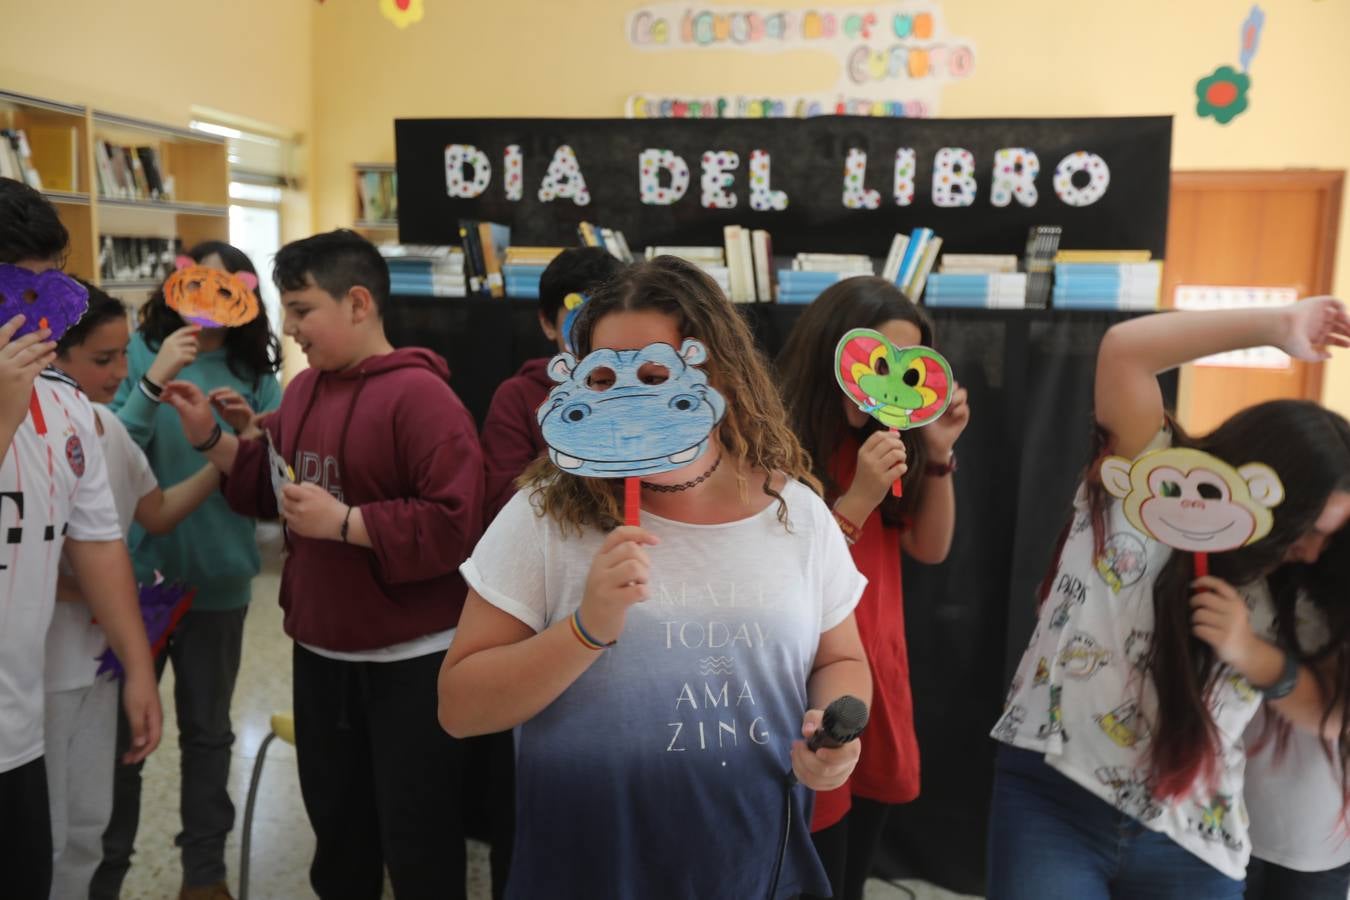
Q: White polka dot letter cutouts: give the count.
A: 11